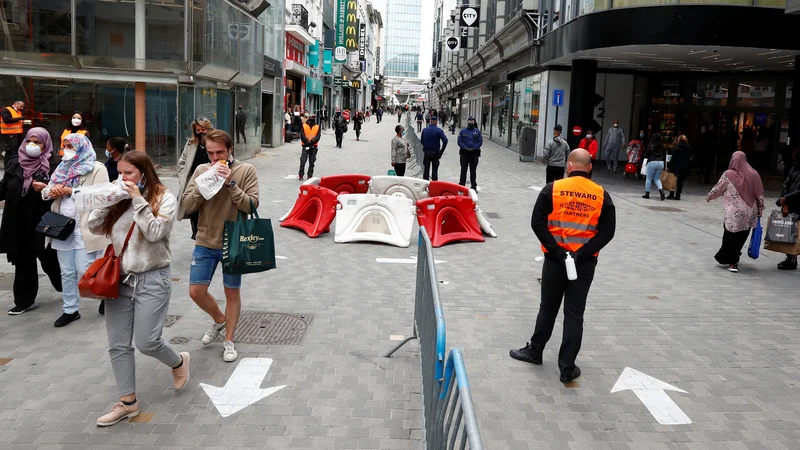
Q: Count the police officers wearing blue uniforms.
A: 2